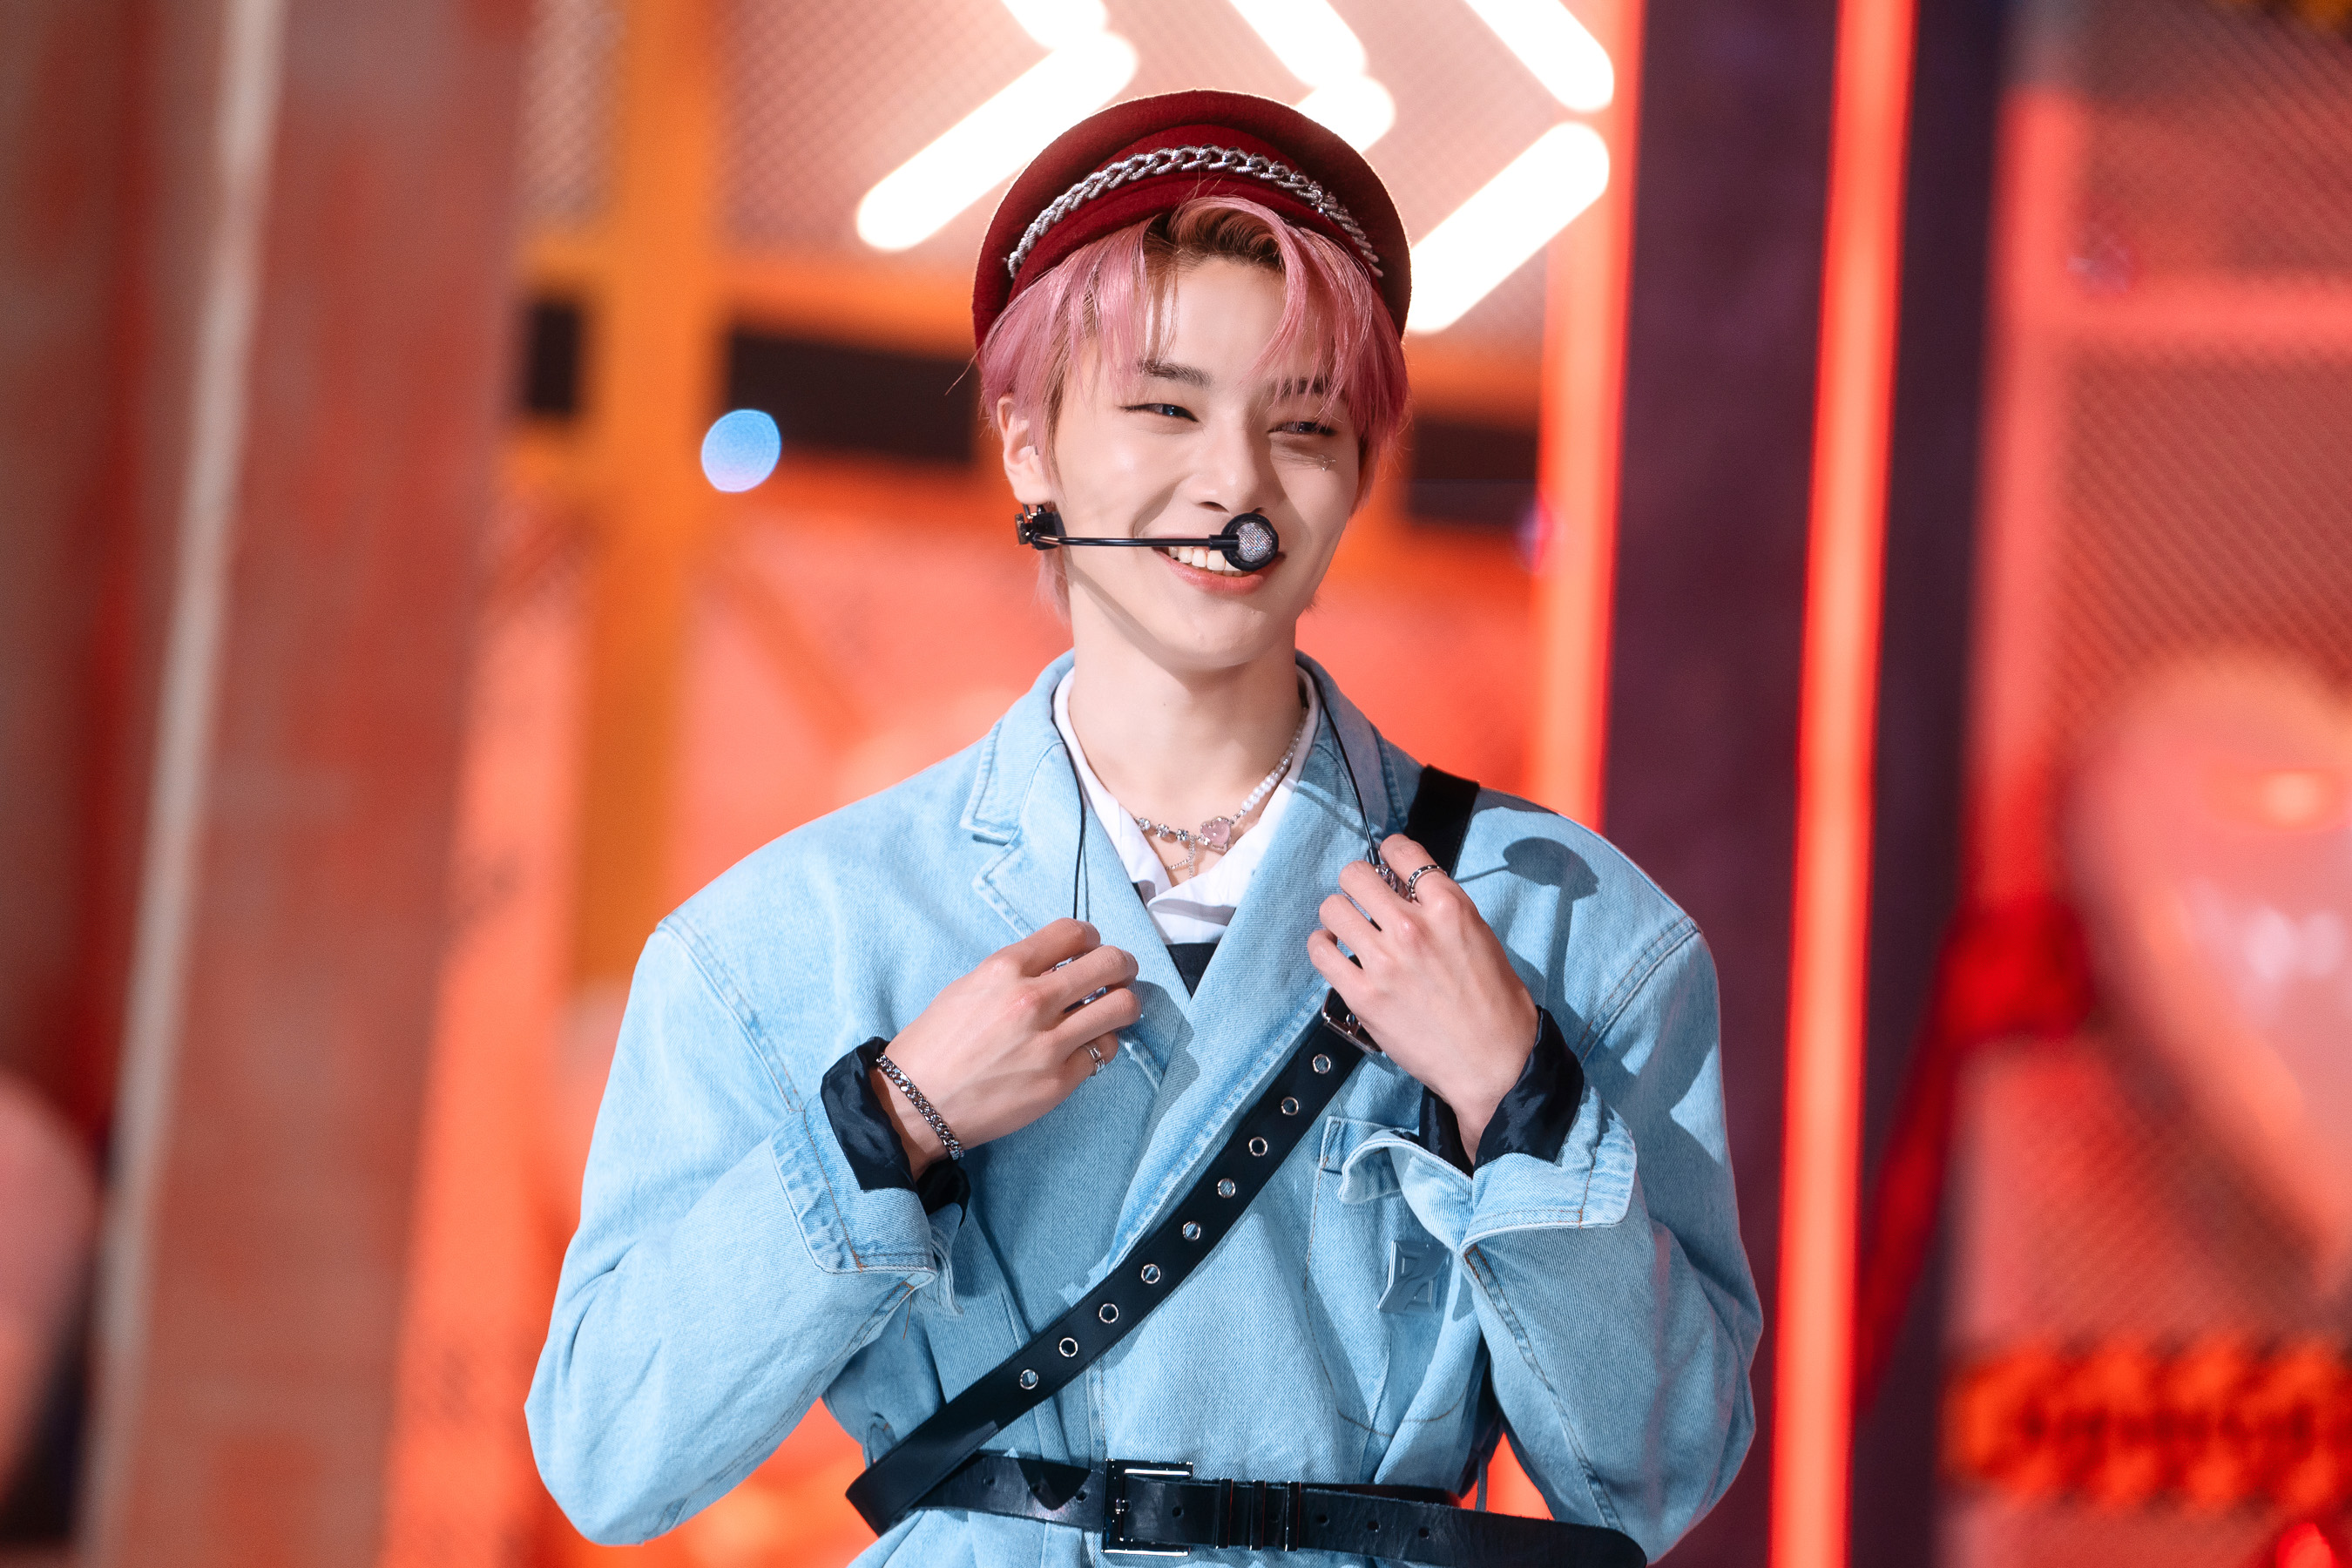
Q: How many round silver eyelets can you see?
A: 9